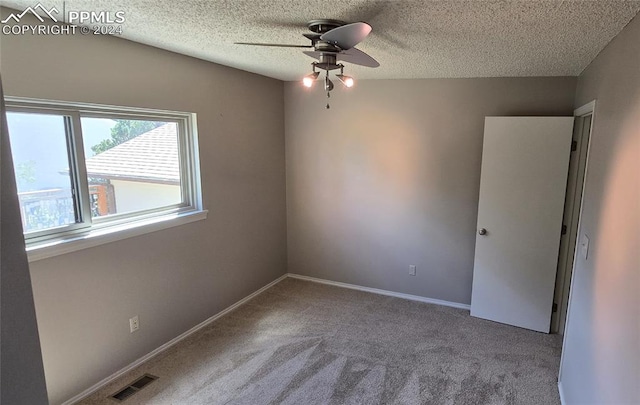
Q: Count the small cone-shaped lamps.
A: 3